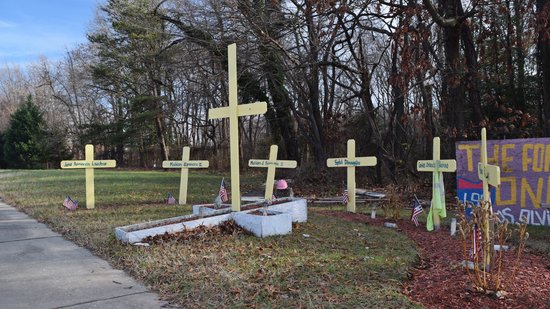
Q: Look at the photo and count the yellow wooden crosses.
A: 7